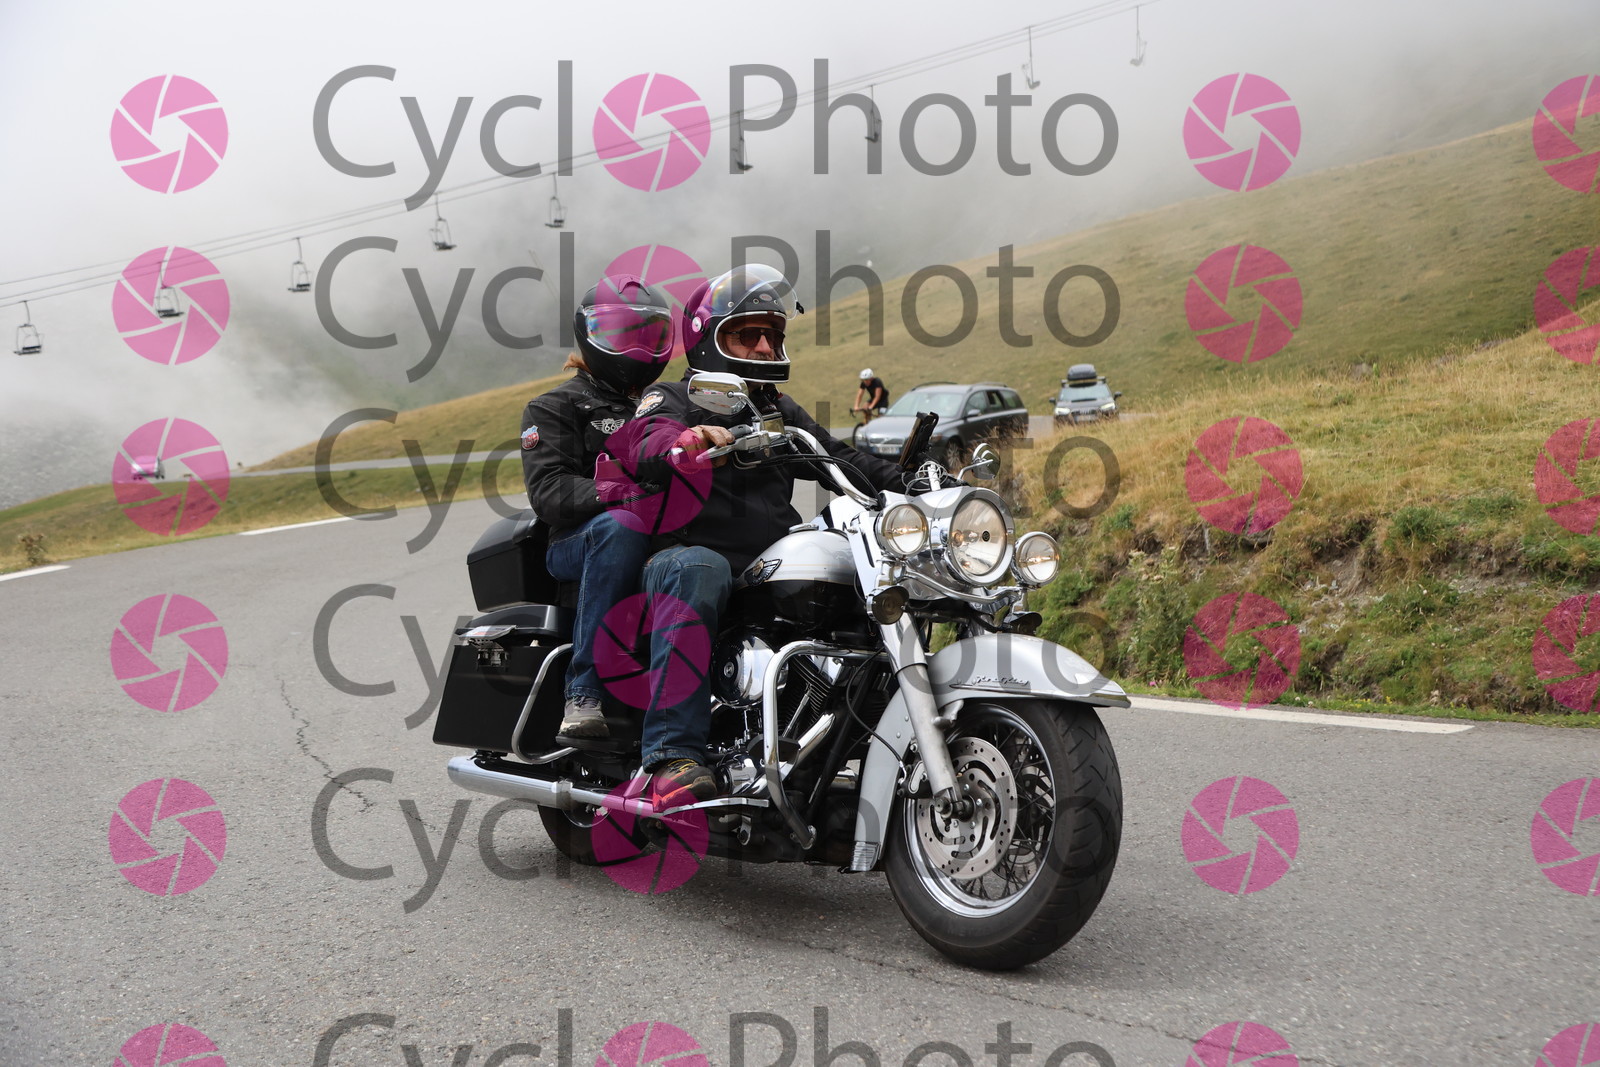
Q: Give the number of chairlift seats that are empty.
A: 9